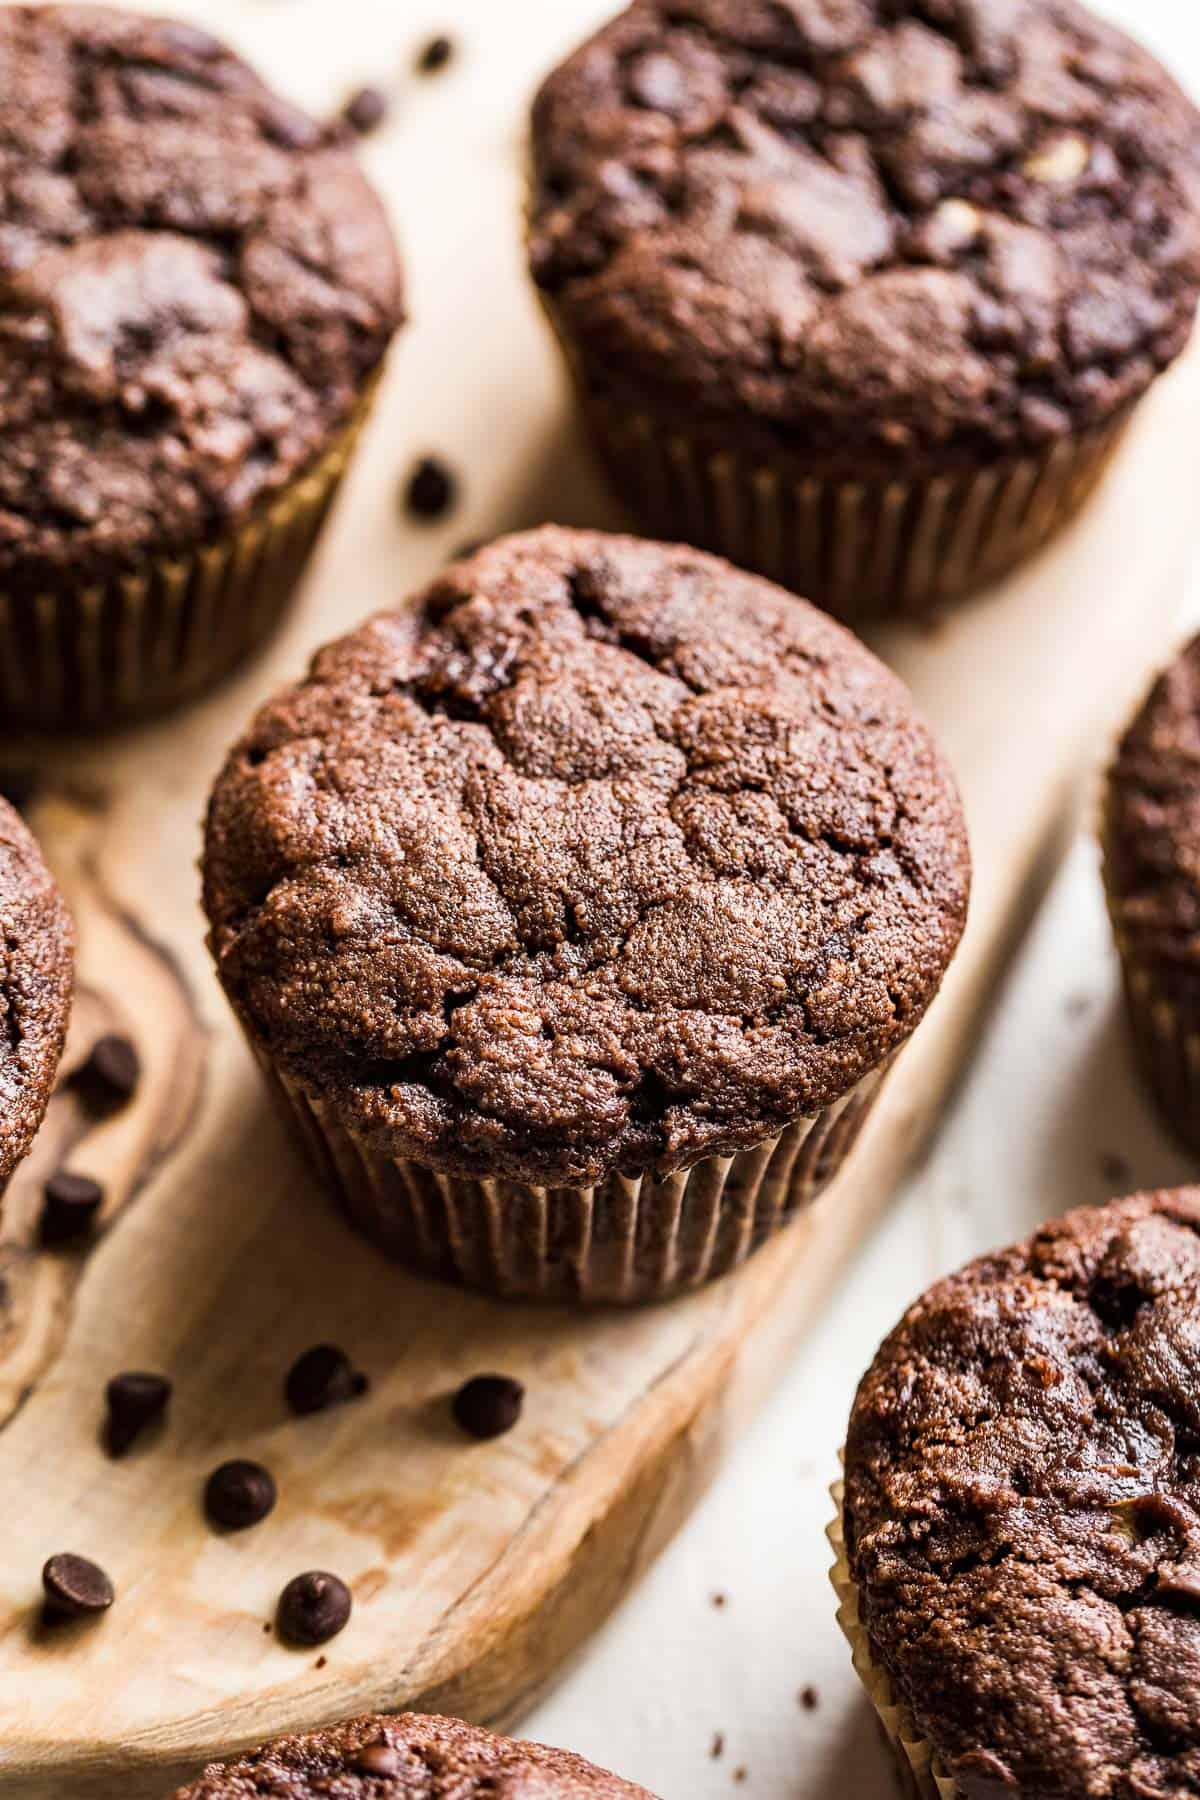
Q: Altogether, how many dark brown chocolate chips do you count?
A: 11